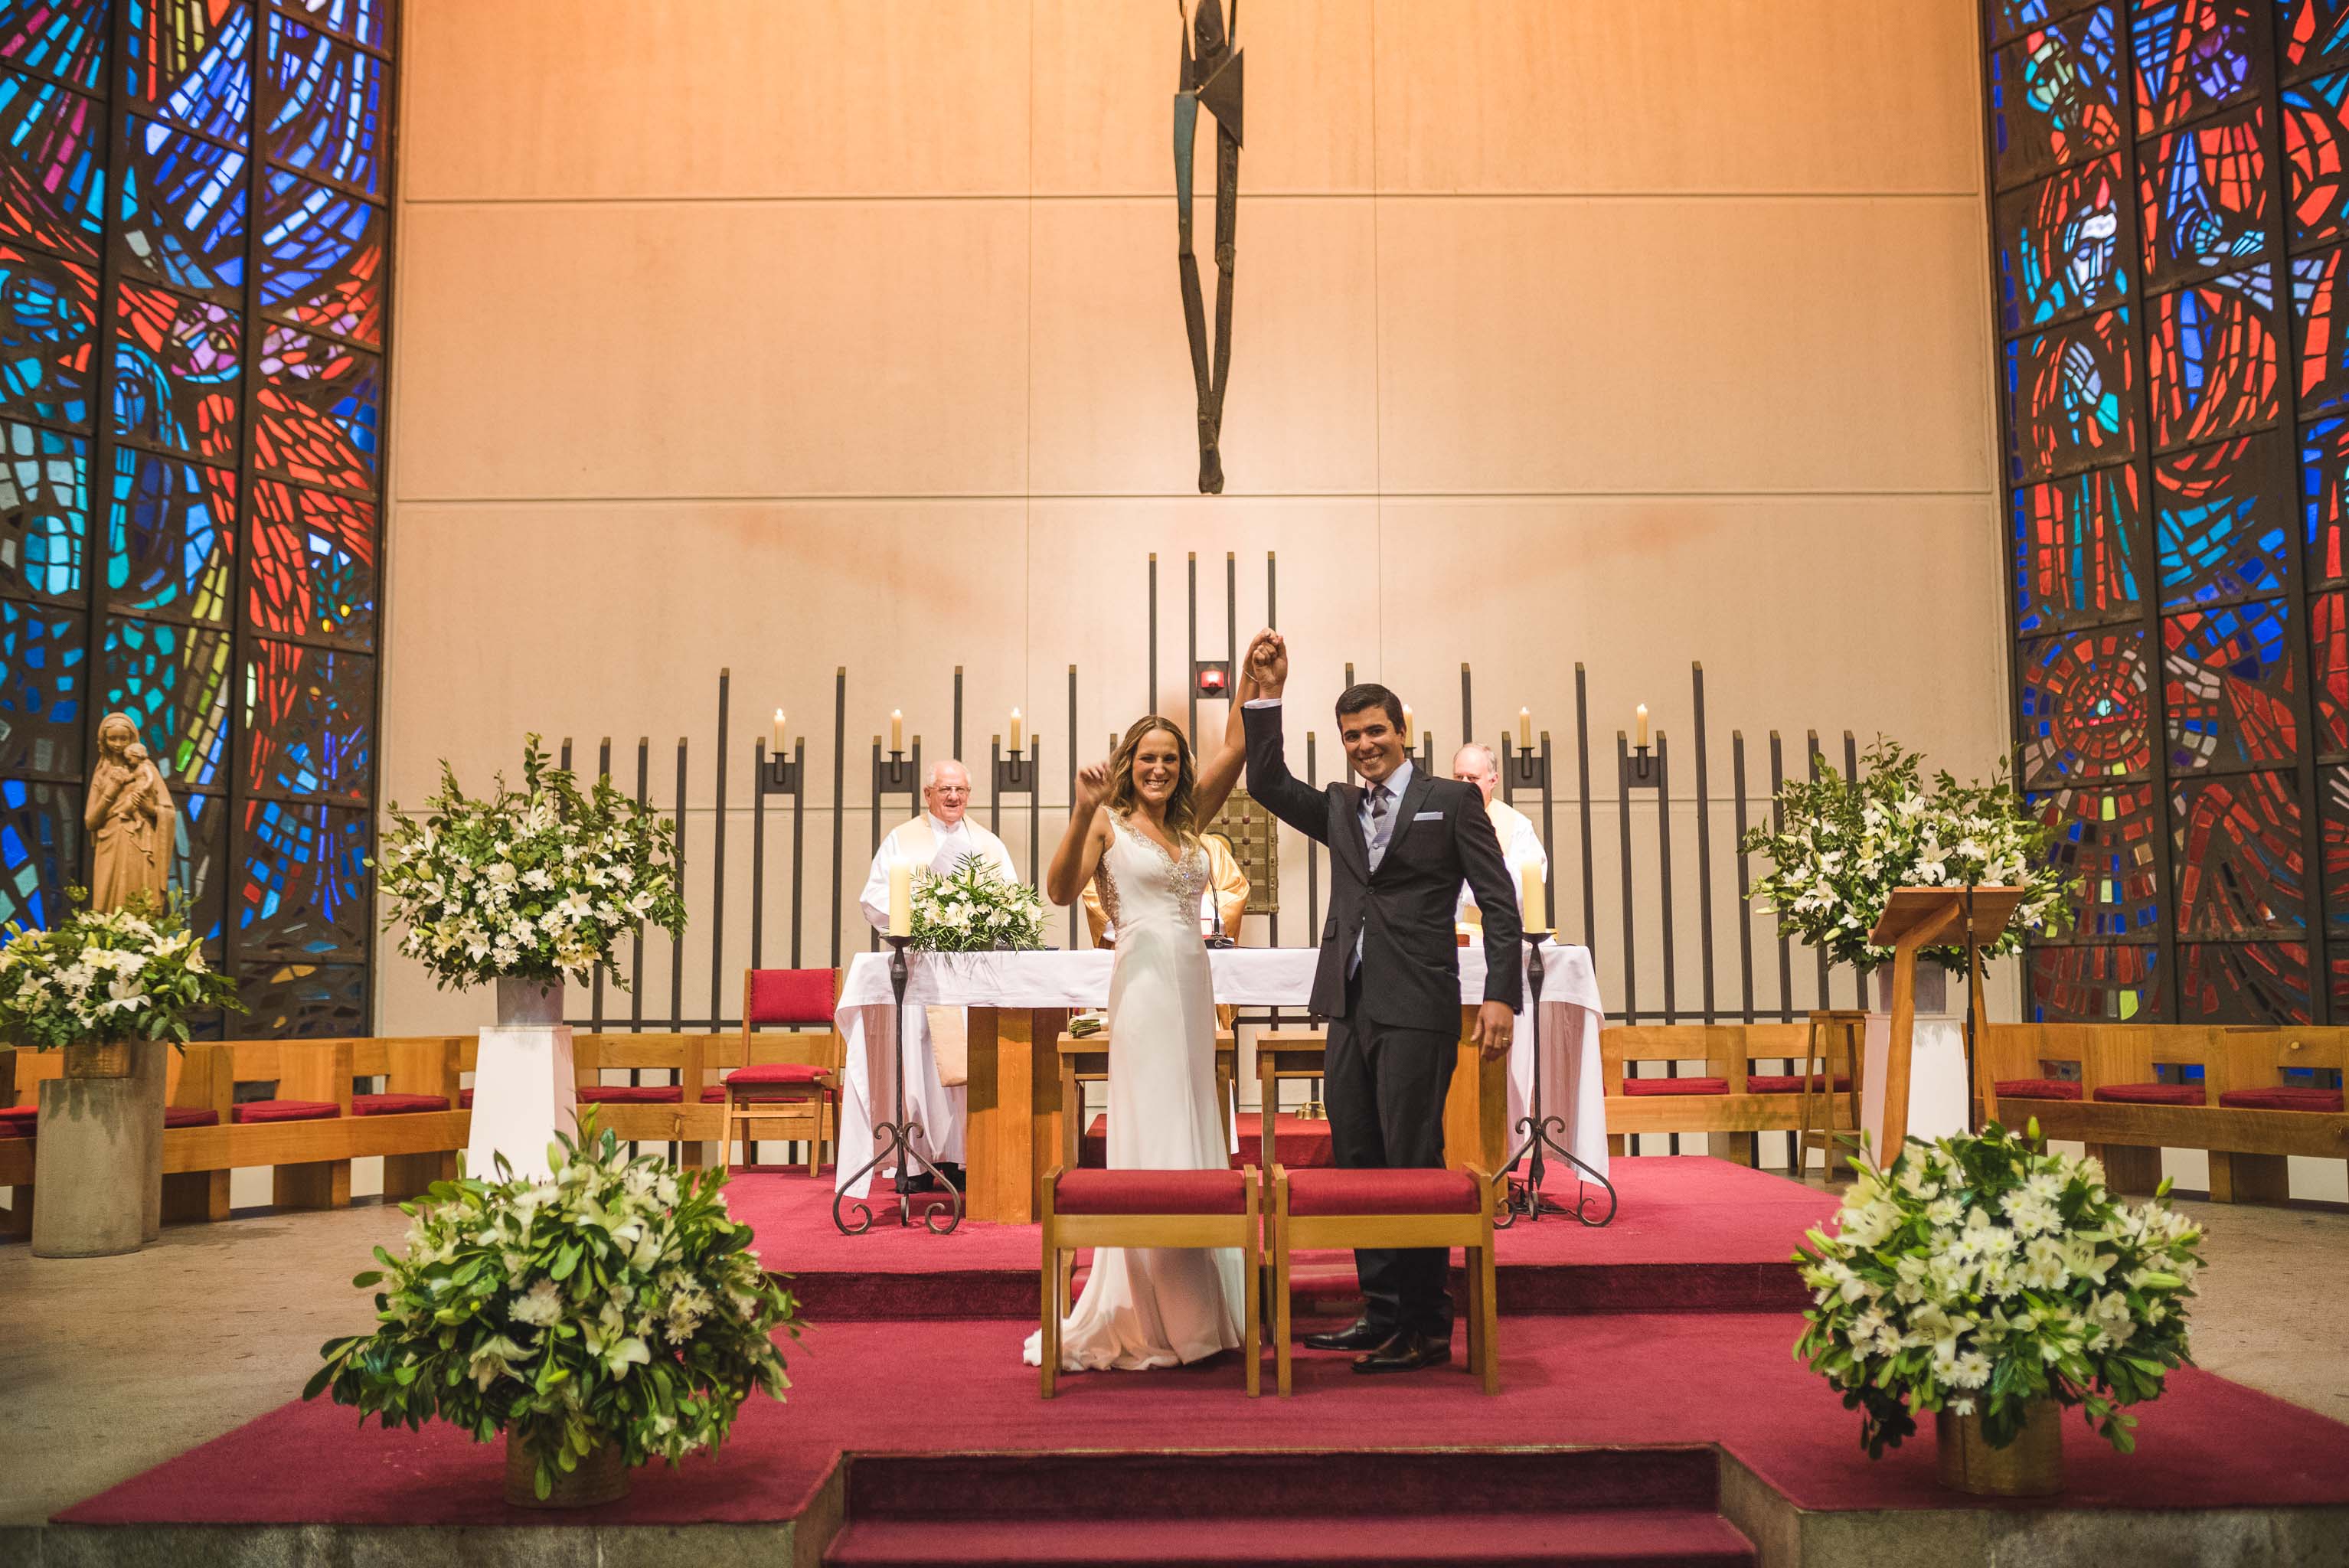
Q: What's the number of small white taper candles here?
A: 6